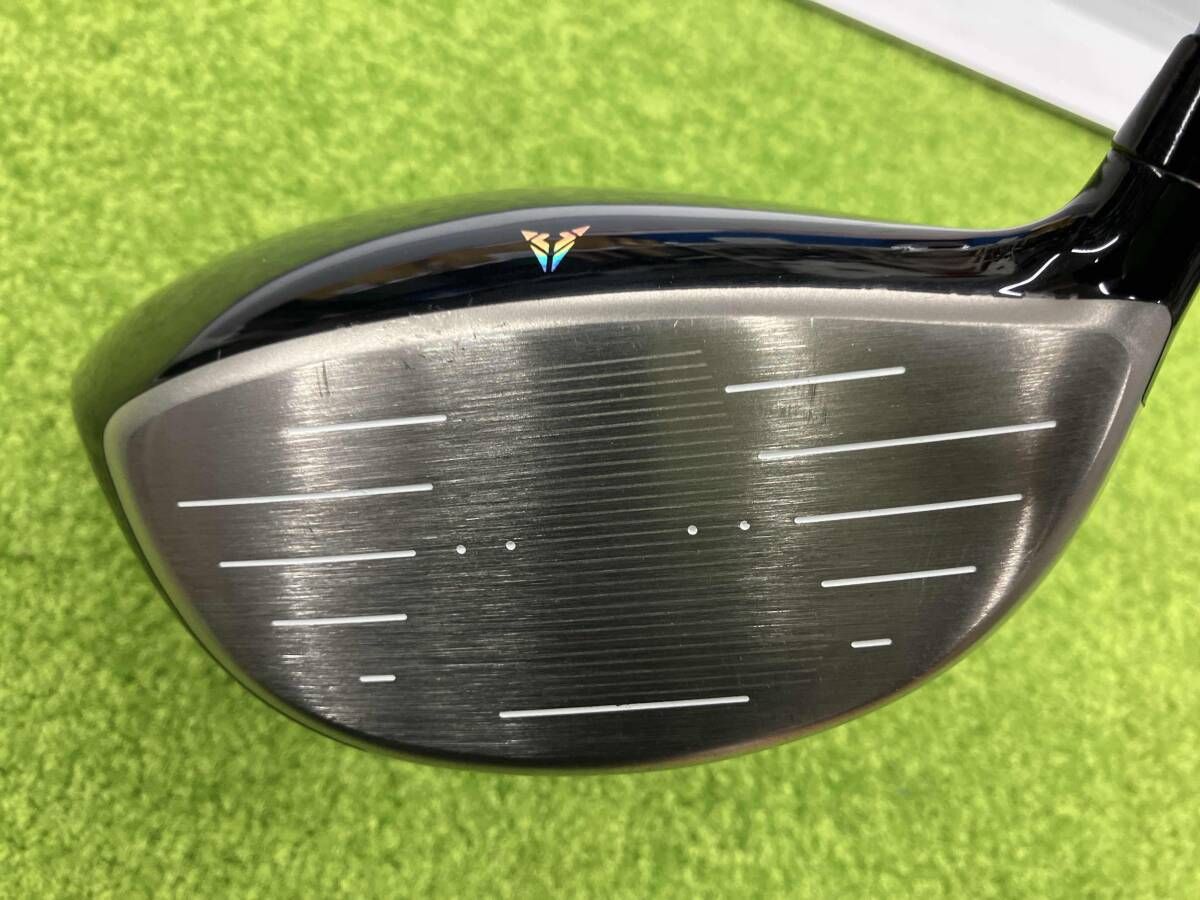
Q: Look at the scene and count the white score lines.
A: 11